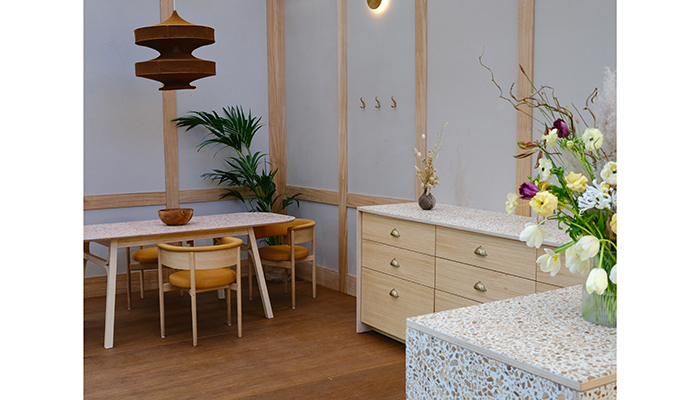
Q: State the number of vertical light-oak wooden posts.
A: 5